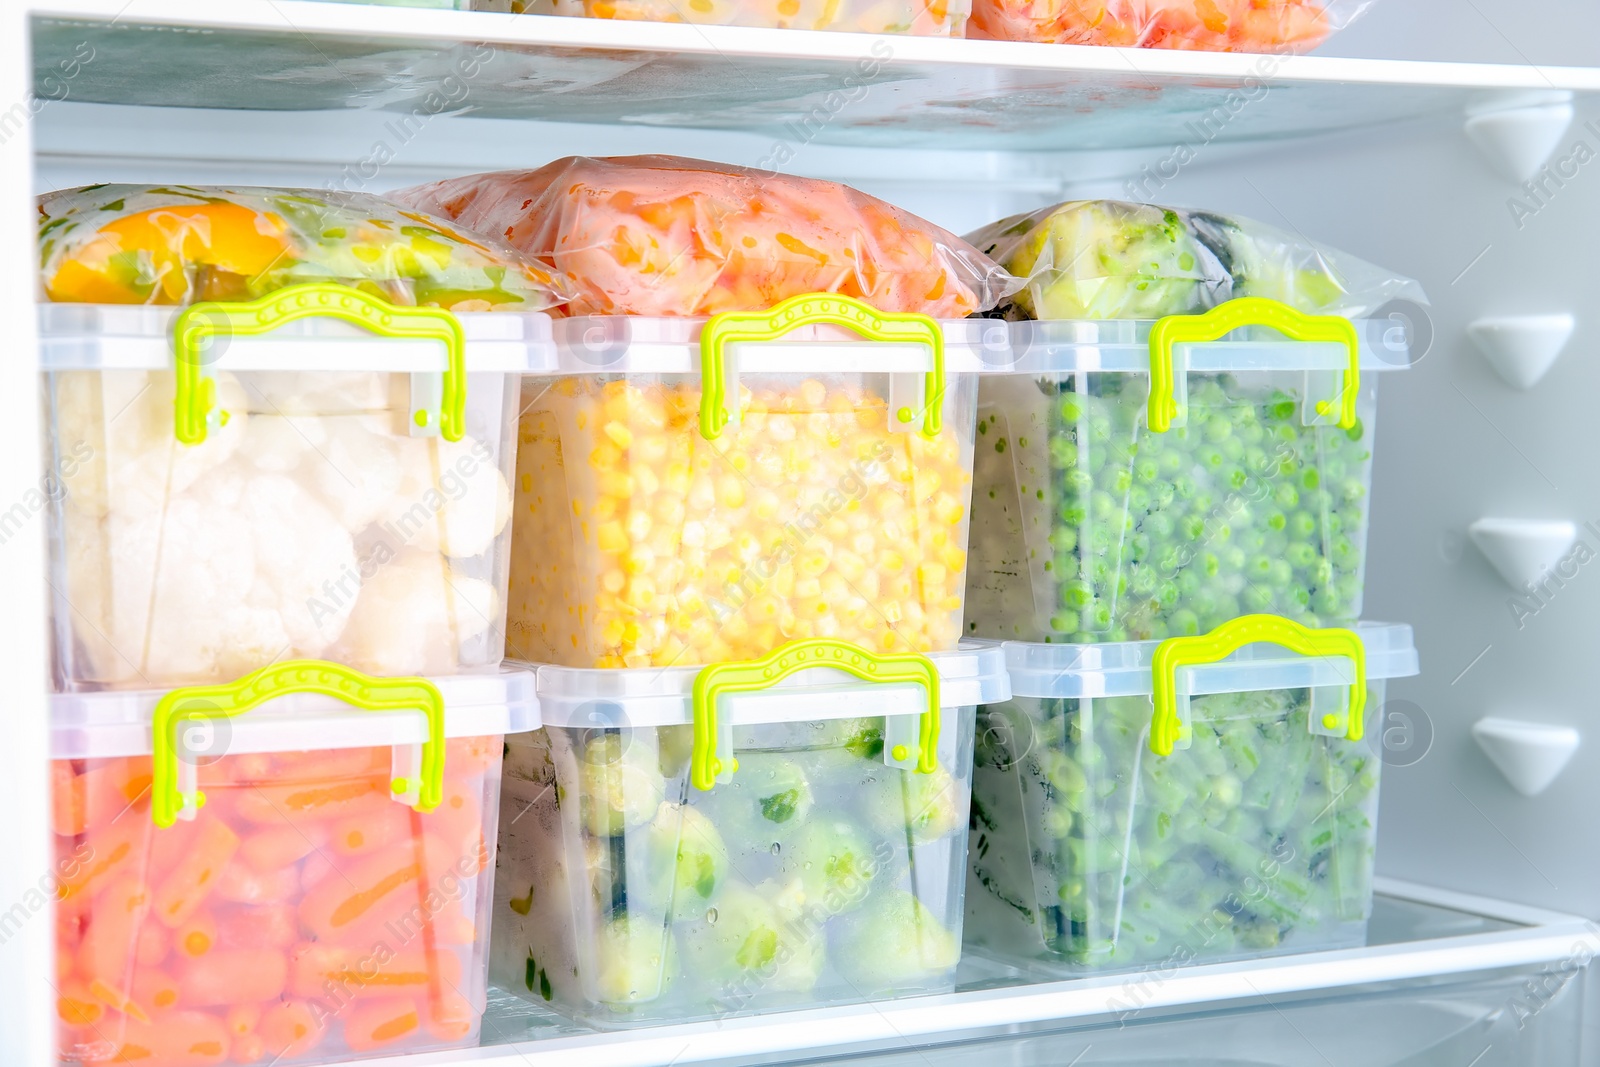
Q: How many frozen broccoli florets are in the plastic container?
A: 0